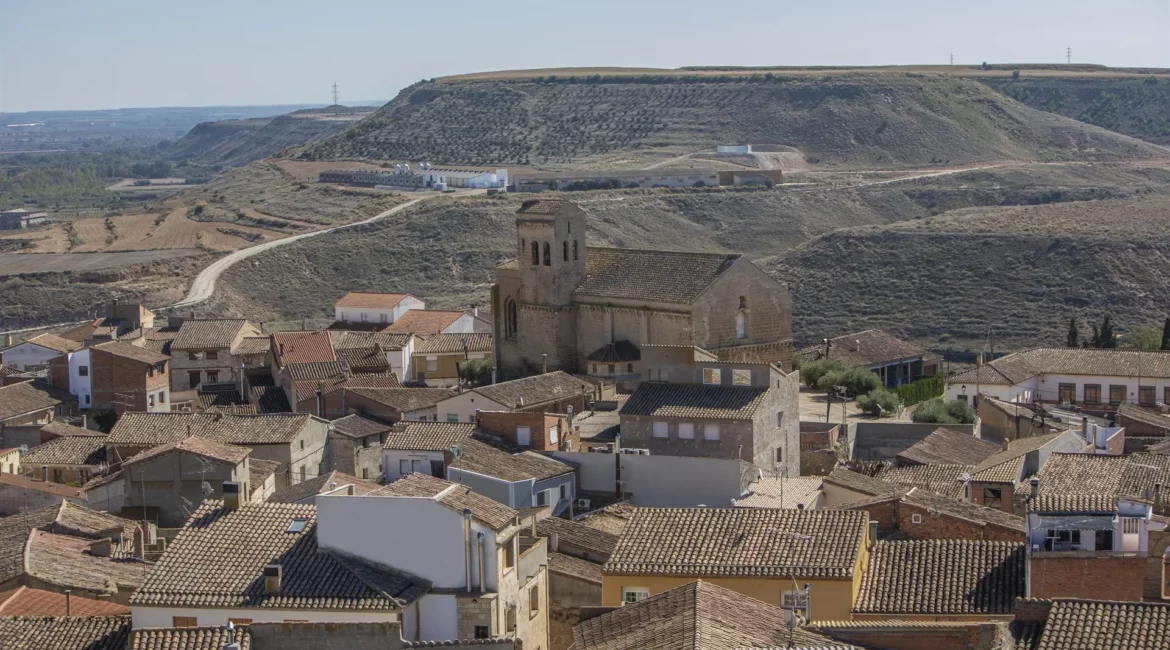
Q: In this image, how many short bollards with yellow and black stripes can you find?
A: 0